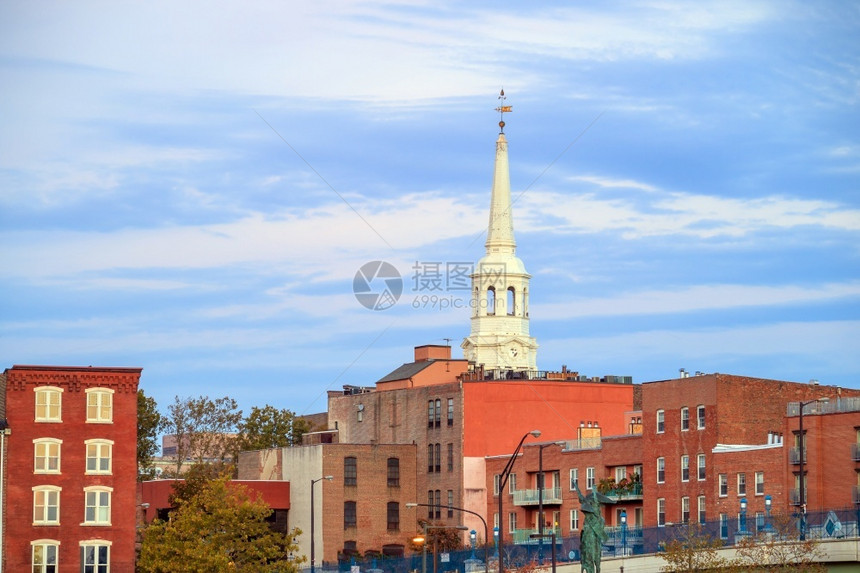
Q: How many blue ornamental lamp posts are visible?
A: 5